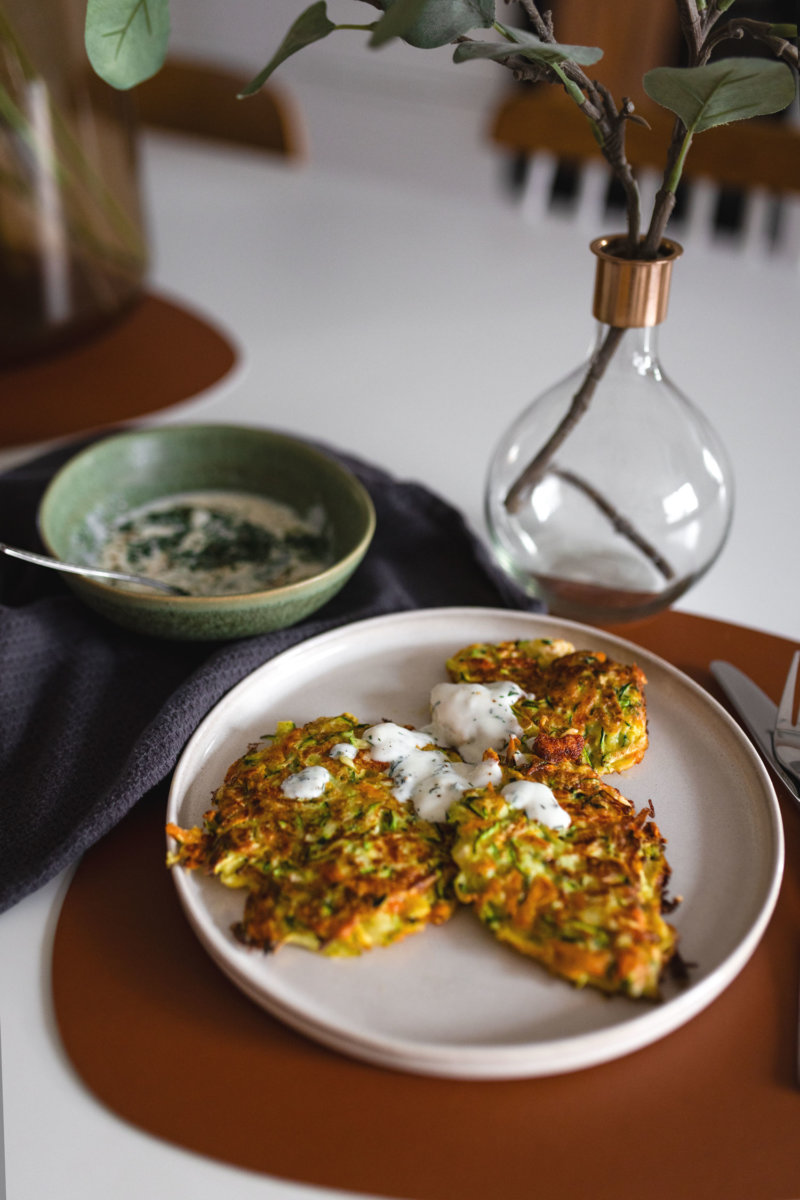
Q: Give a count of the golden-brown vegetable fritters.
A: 3